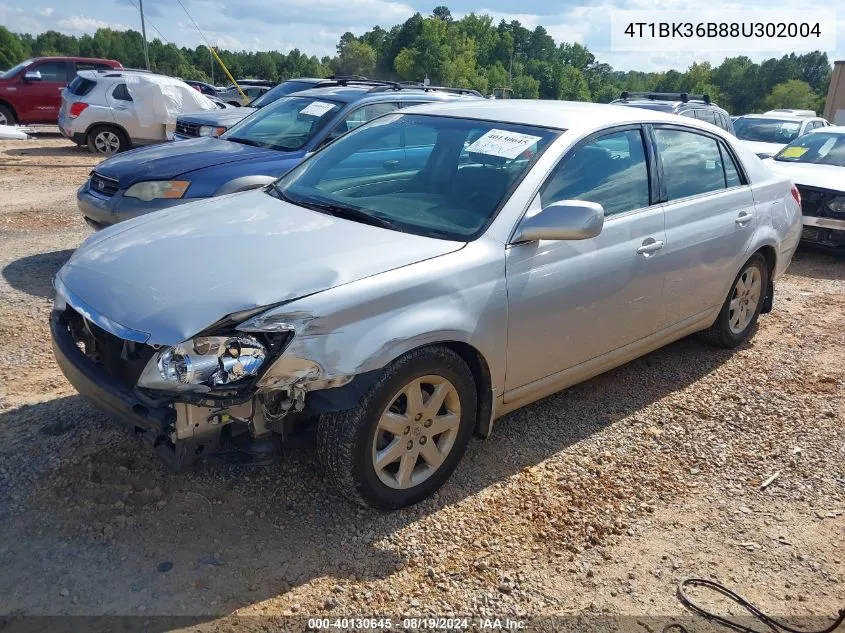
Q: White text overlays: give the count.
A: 2